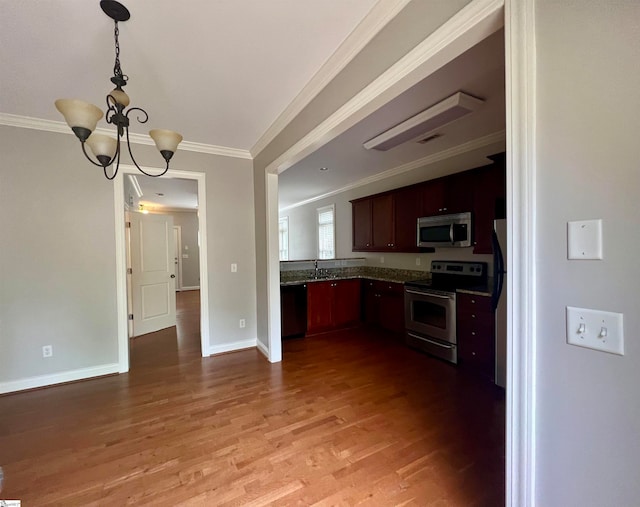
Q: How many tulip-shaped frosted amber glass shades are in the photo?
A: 3